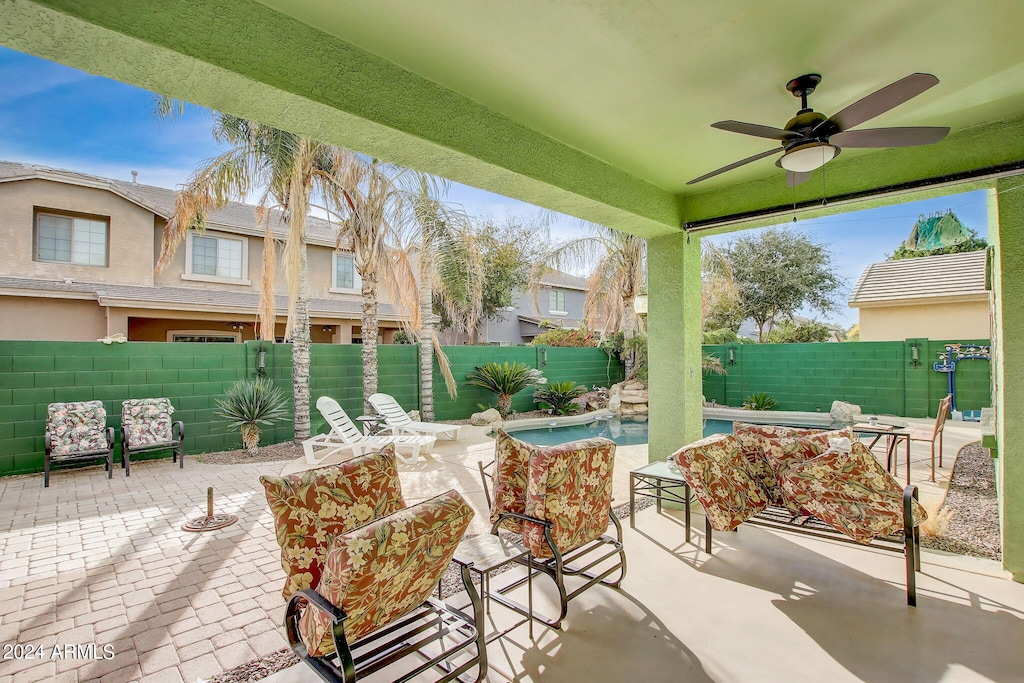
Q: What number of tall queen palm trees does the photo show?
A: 4